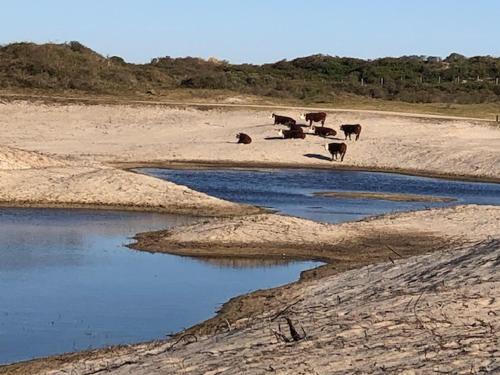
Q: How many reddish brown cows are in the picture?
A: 7